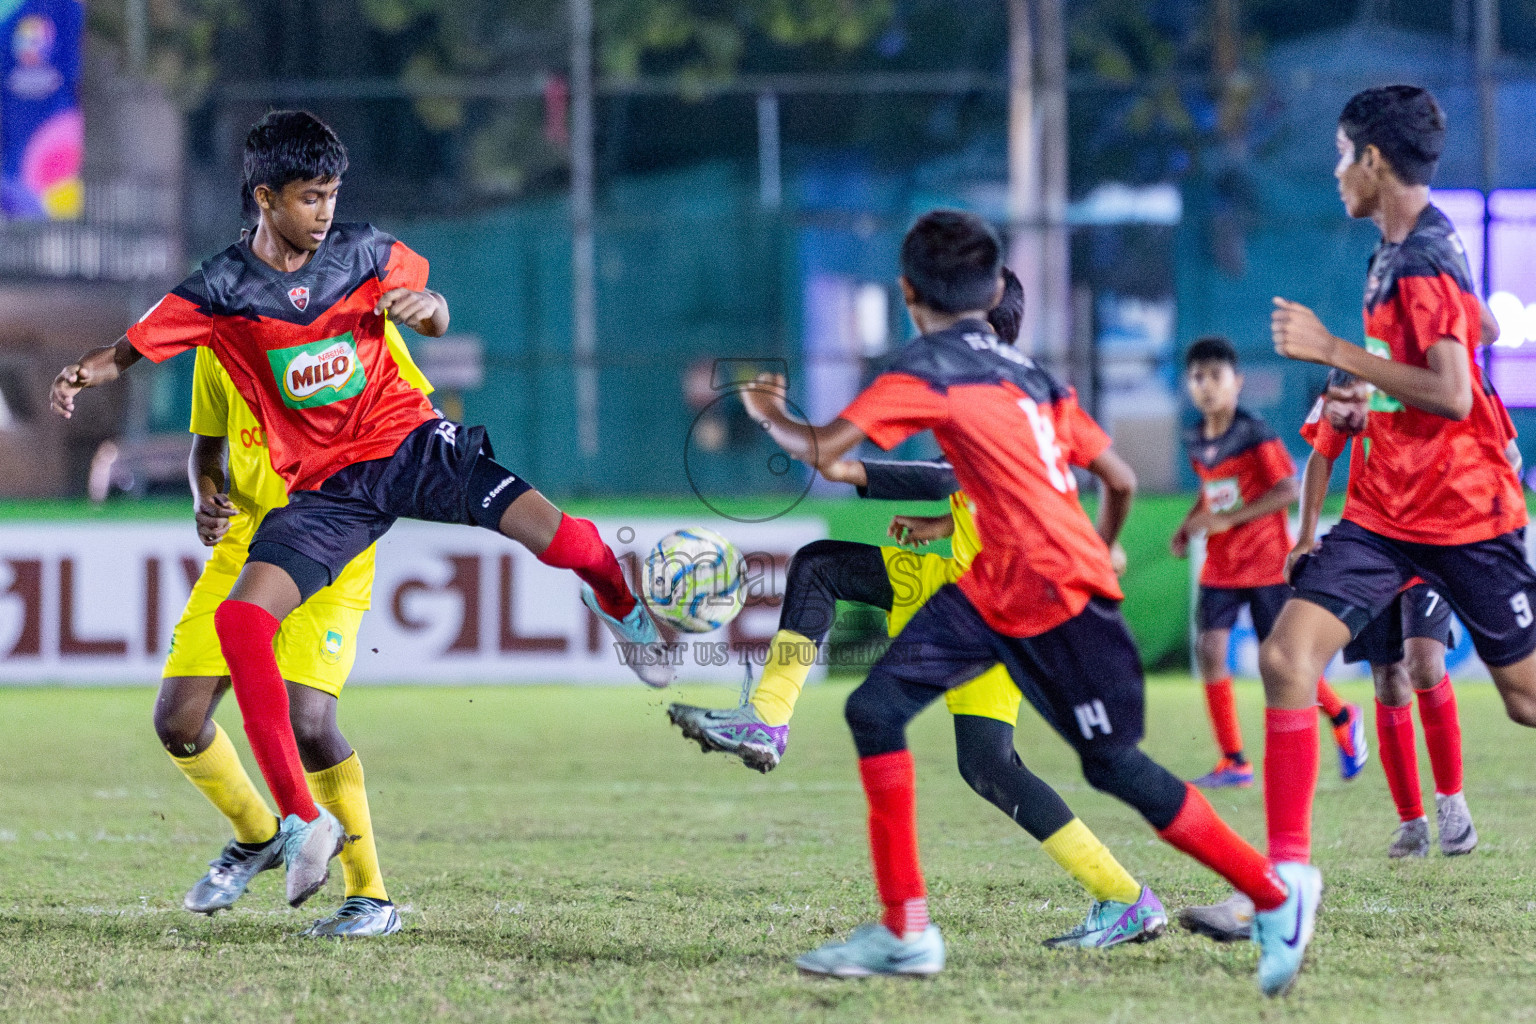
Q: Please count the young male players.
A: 7